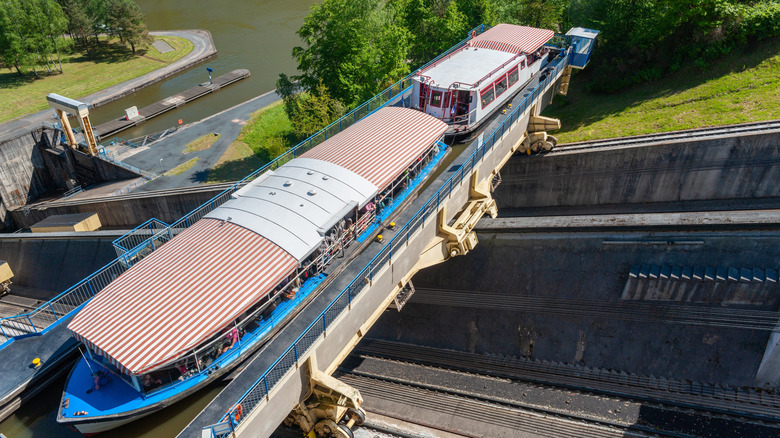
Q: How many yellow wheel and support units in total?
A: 3